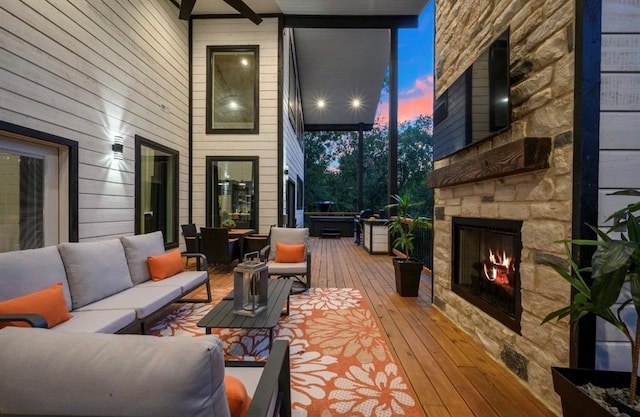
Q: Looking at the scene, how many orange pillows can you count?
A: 4